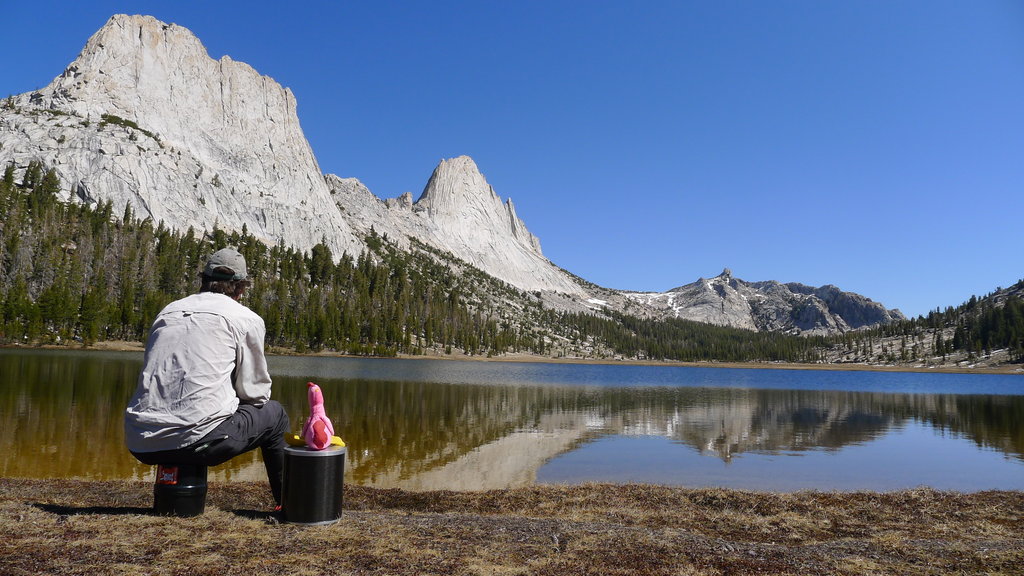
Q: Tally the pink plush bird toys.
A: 1